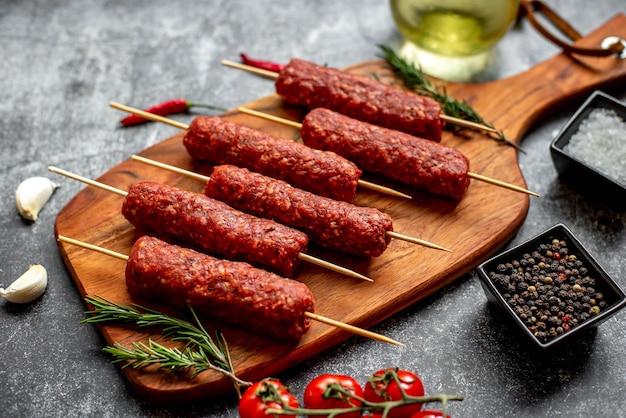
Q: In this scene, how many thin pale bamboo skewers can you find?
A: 6